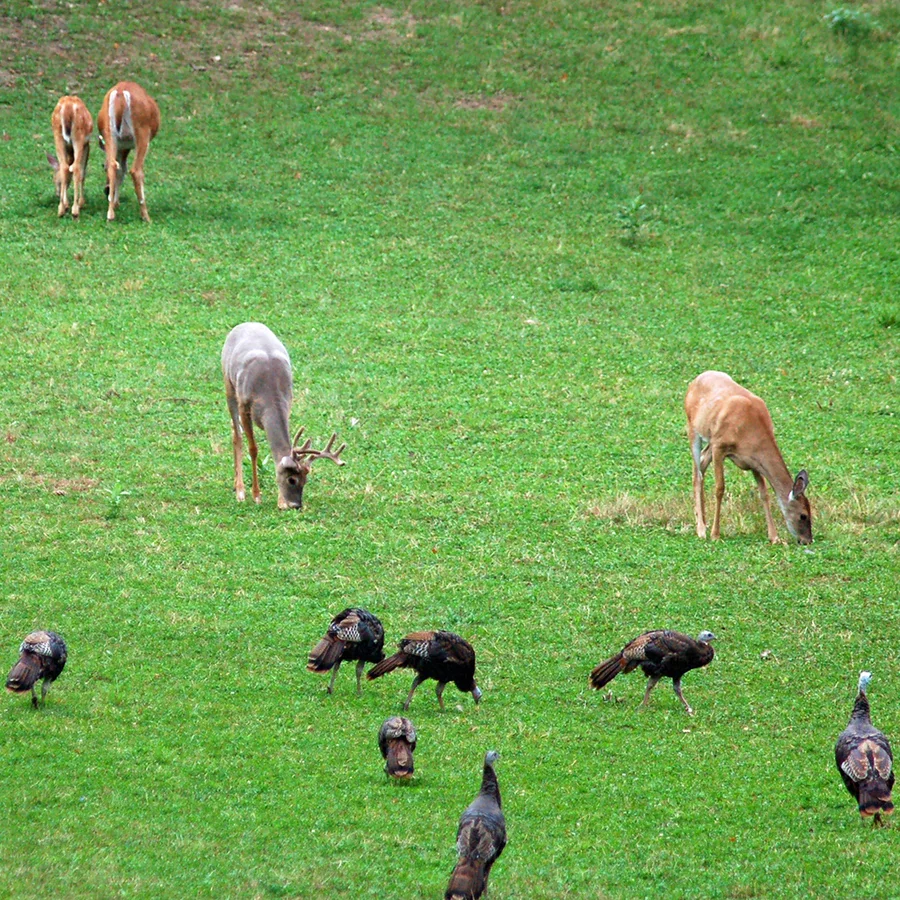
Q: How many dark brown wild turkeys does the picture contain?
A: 7